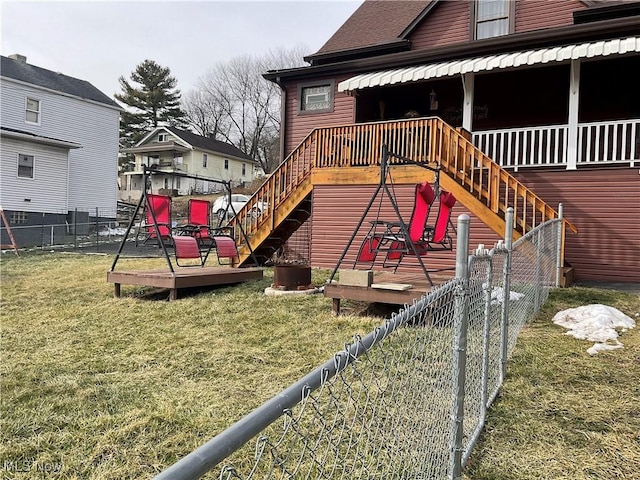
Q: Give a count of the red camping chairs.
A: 4